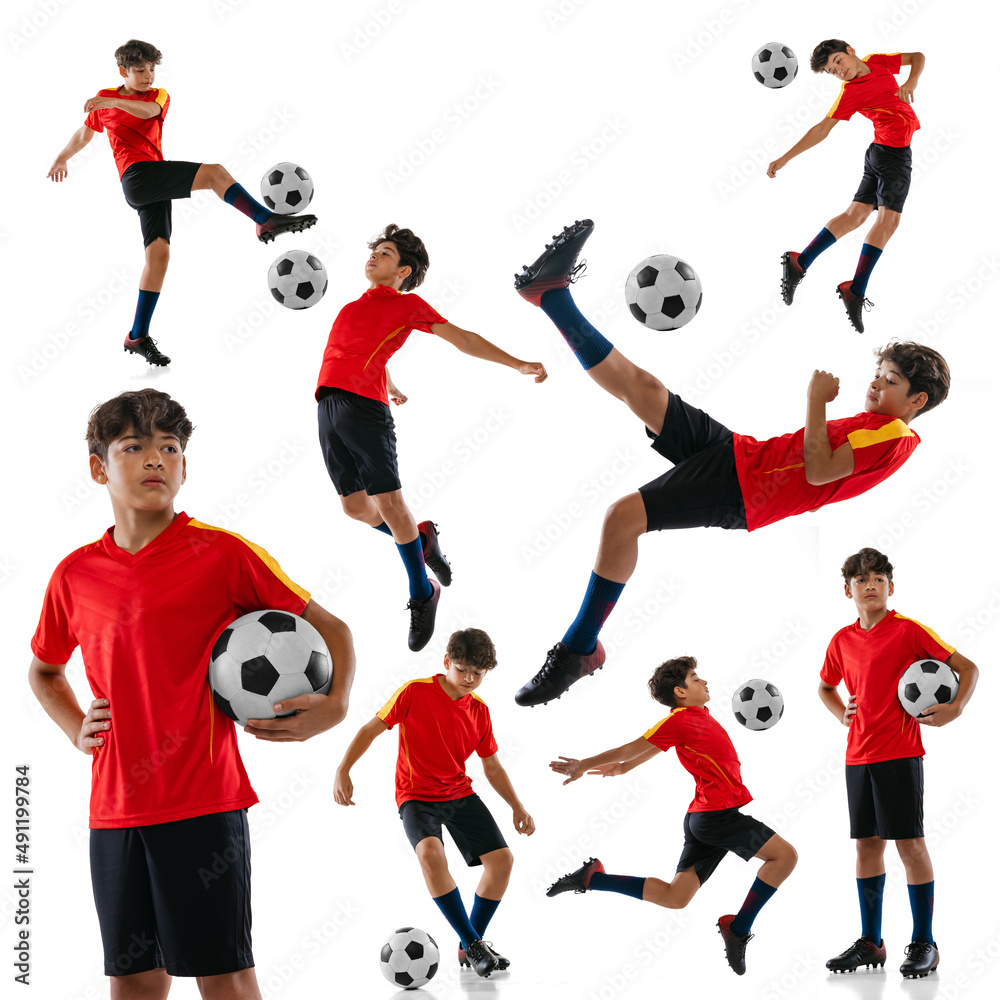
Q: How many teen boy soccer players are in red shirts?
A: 8